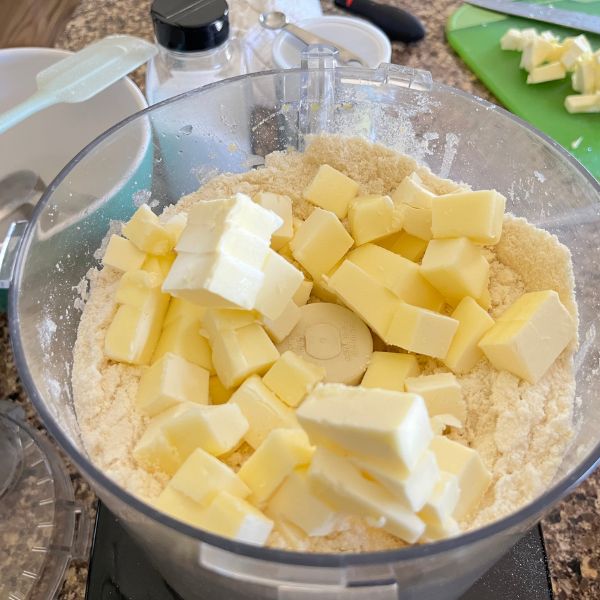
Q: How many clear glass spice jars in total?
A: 1